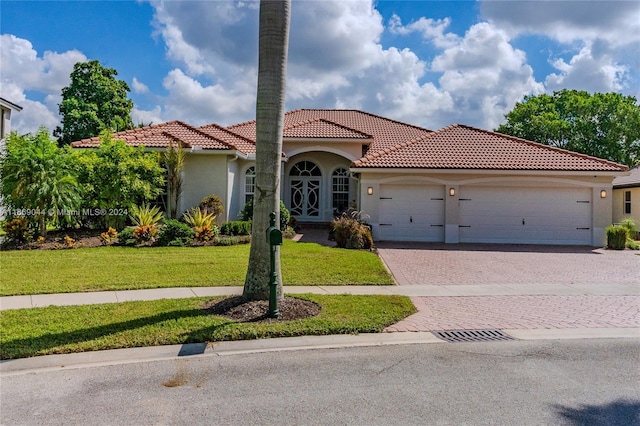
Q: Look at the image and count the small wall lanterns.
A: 3